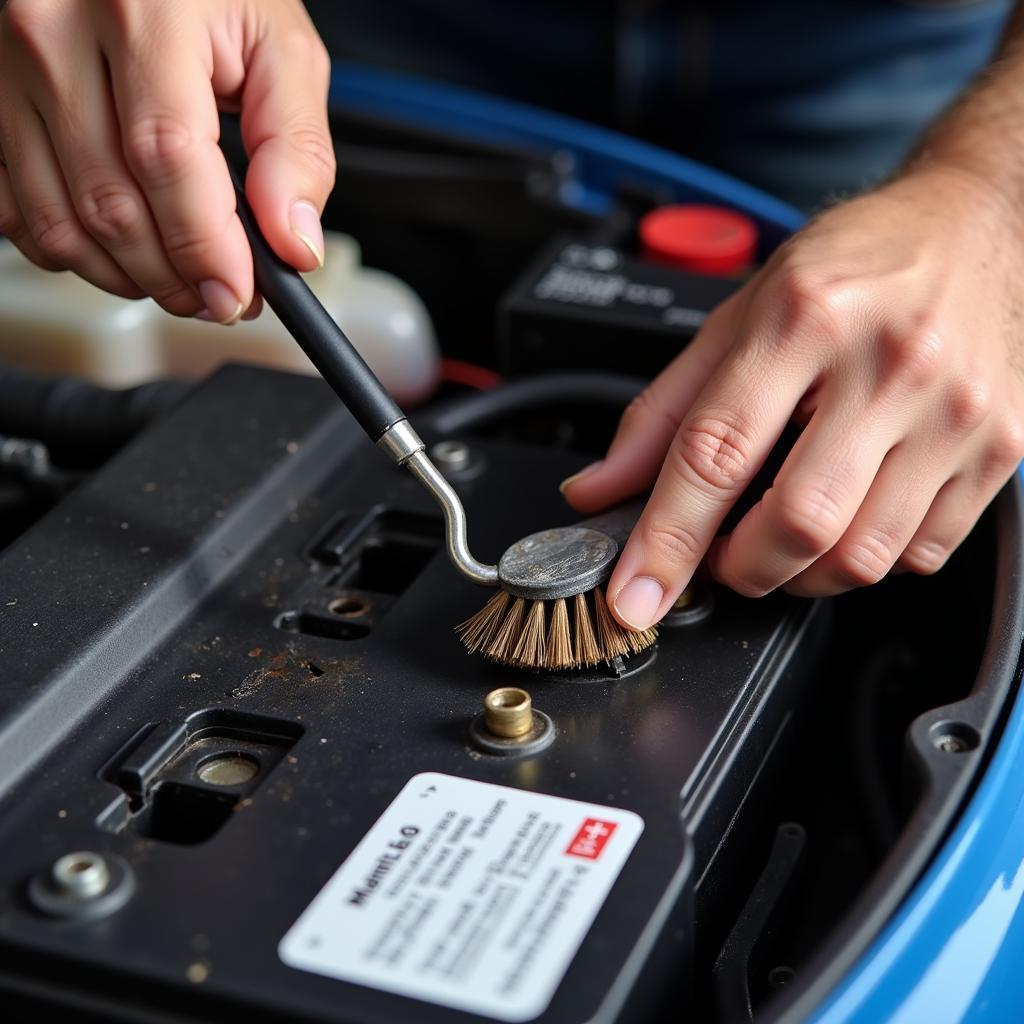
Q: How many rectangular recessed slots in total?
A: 2